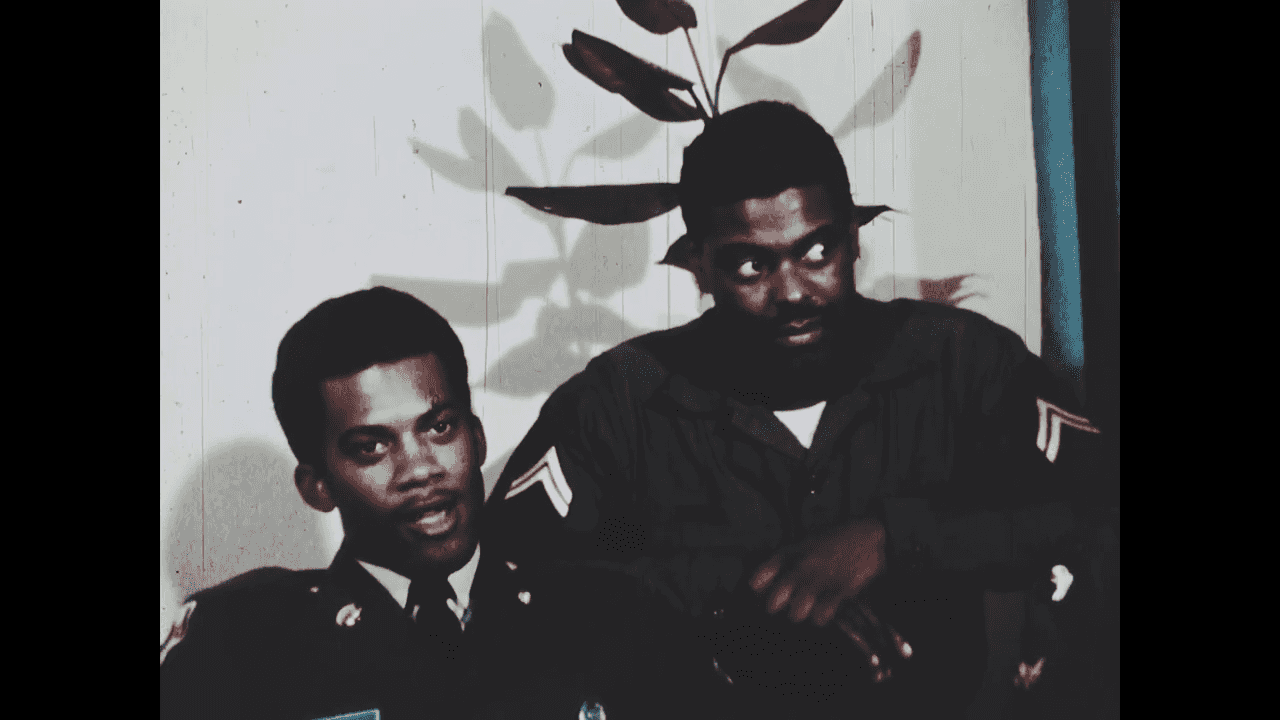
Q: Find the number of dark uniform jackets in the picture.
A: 2